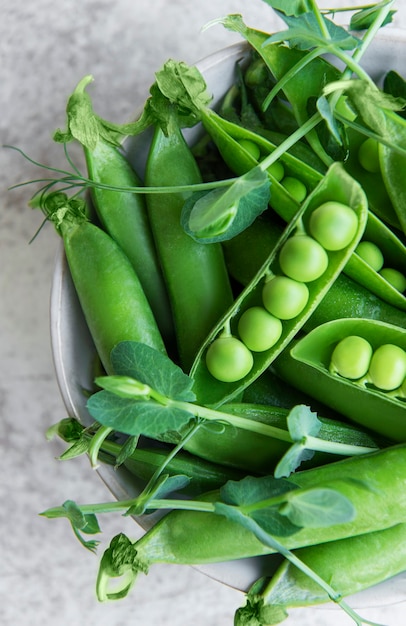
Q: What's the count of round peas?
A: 13